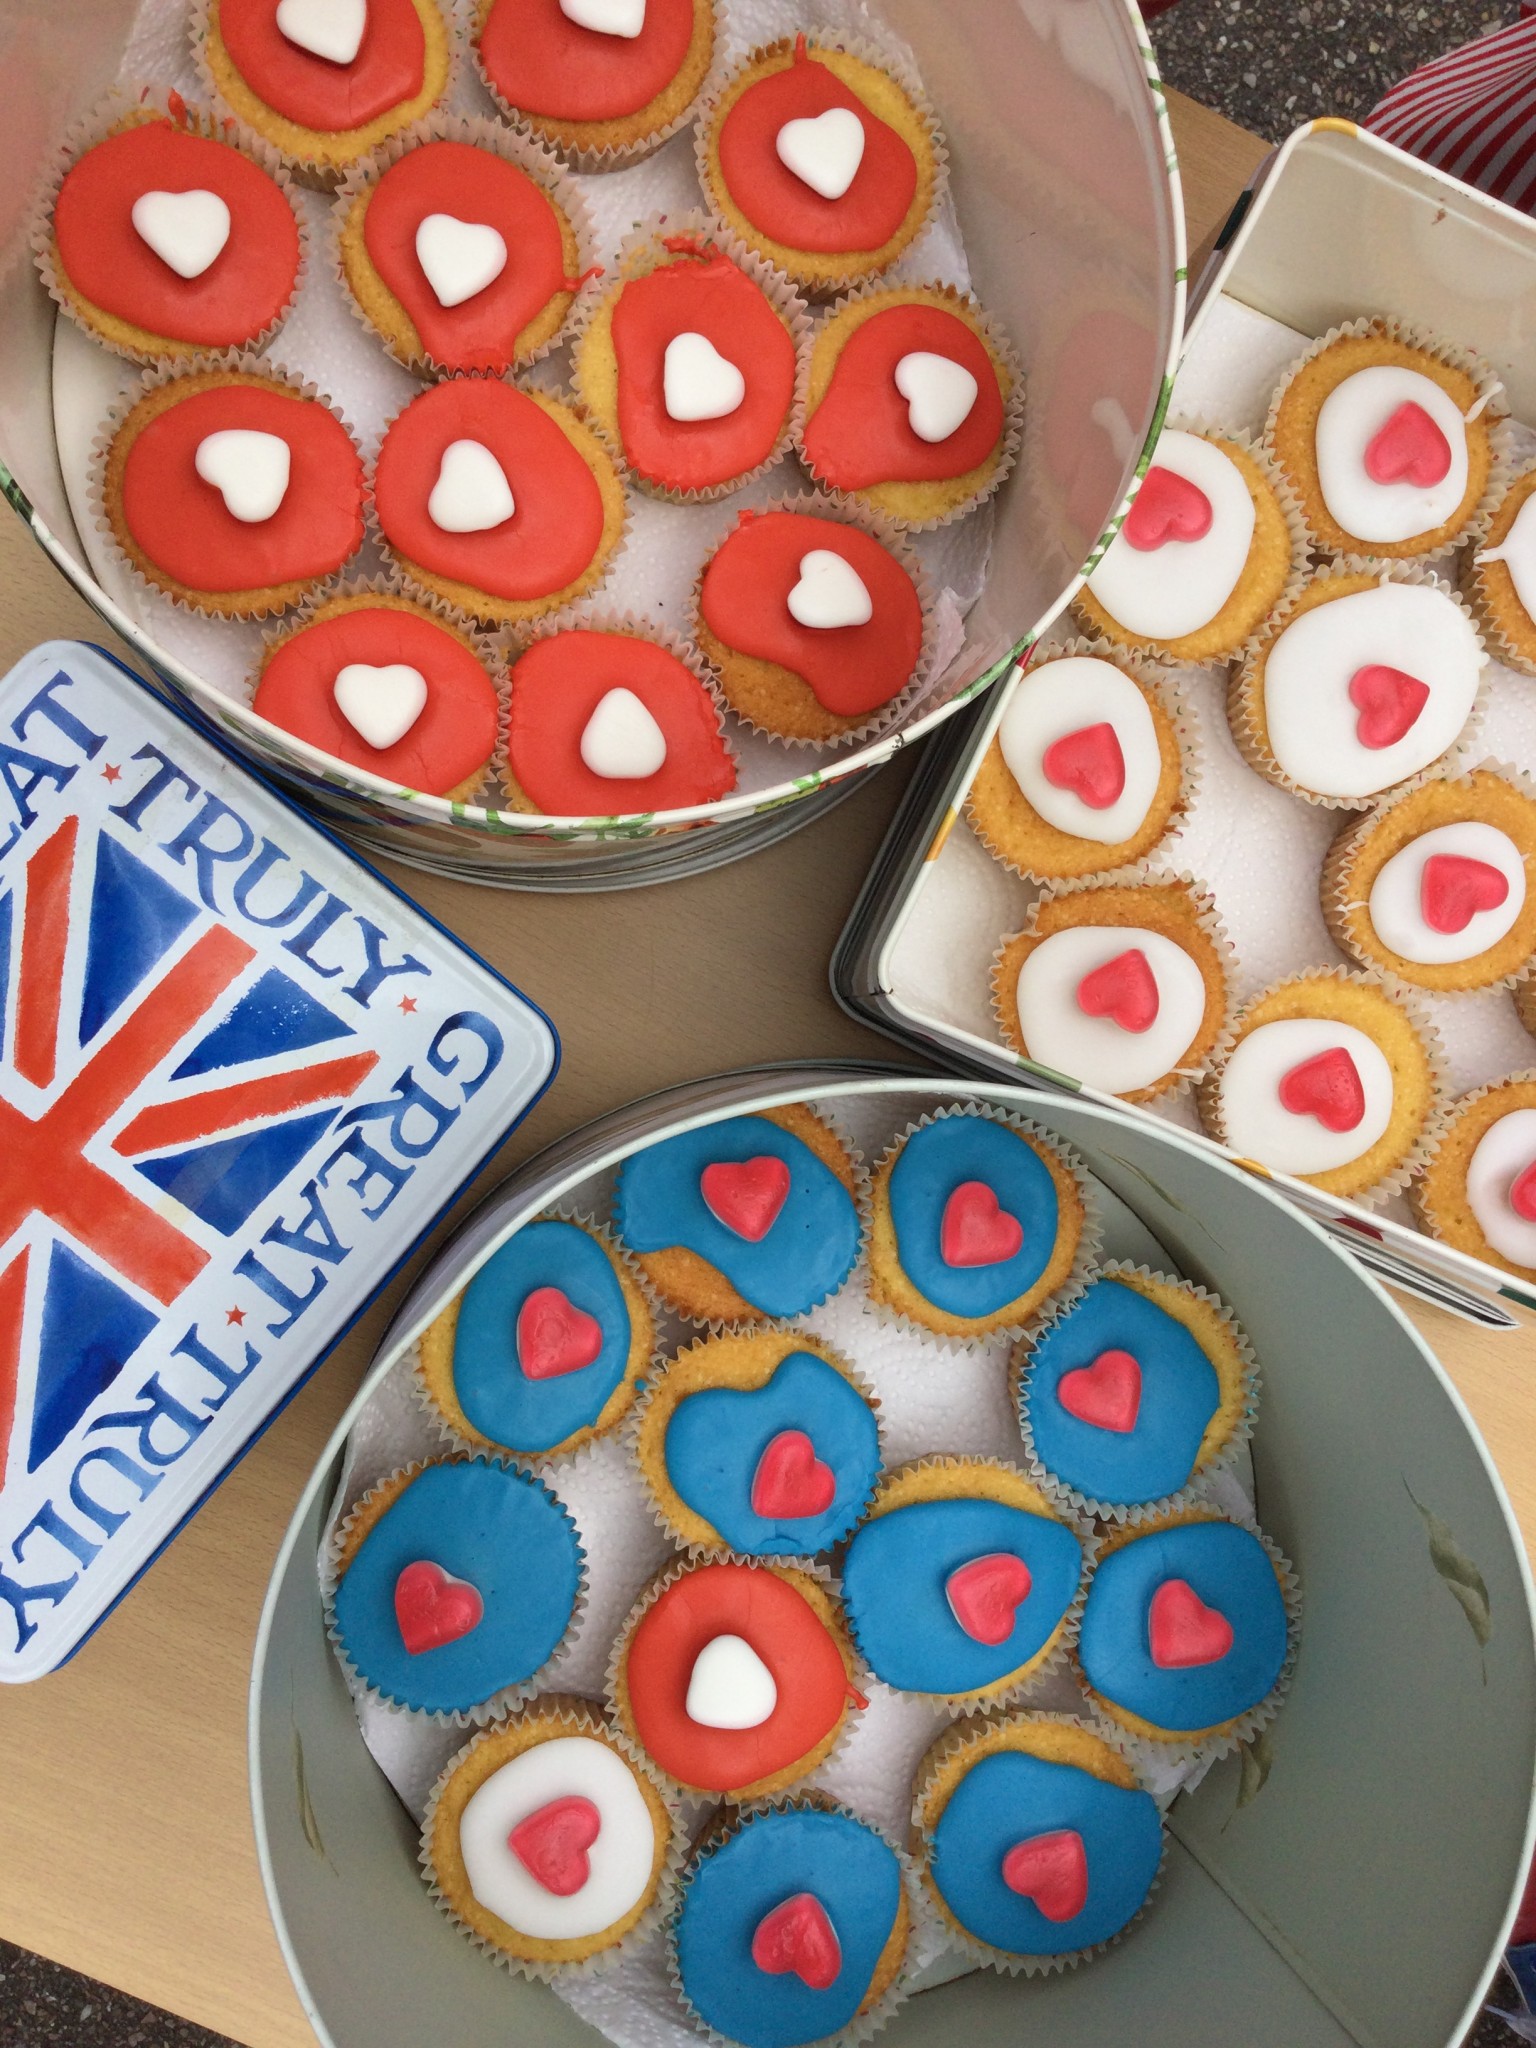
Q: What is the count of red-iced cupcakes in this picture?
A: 13